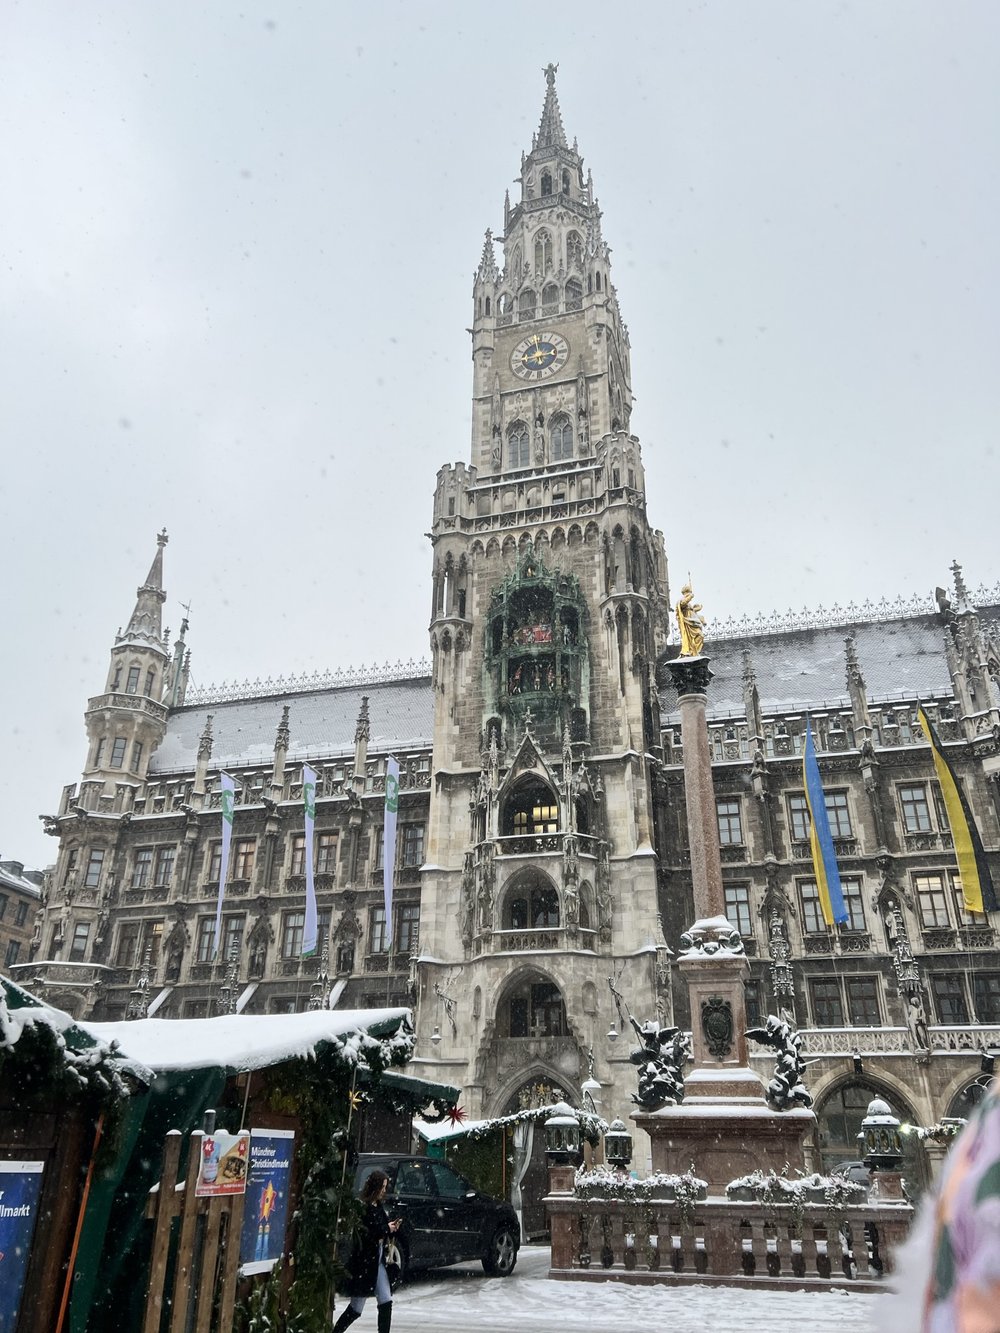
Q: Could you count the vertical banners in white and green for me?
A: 3